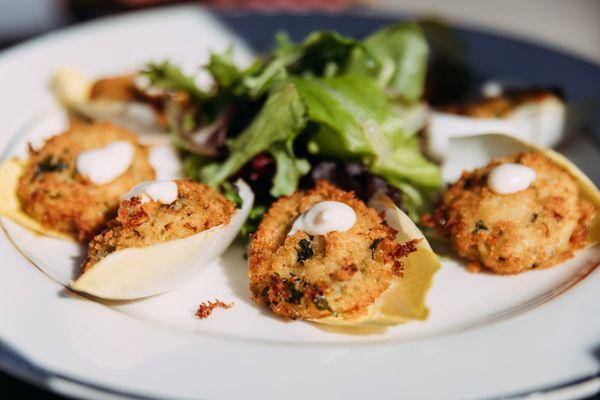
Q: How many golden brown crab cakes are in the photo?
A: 6